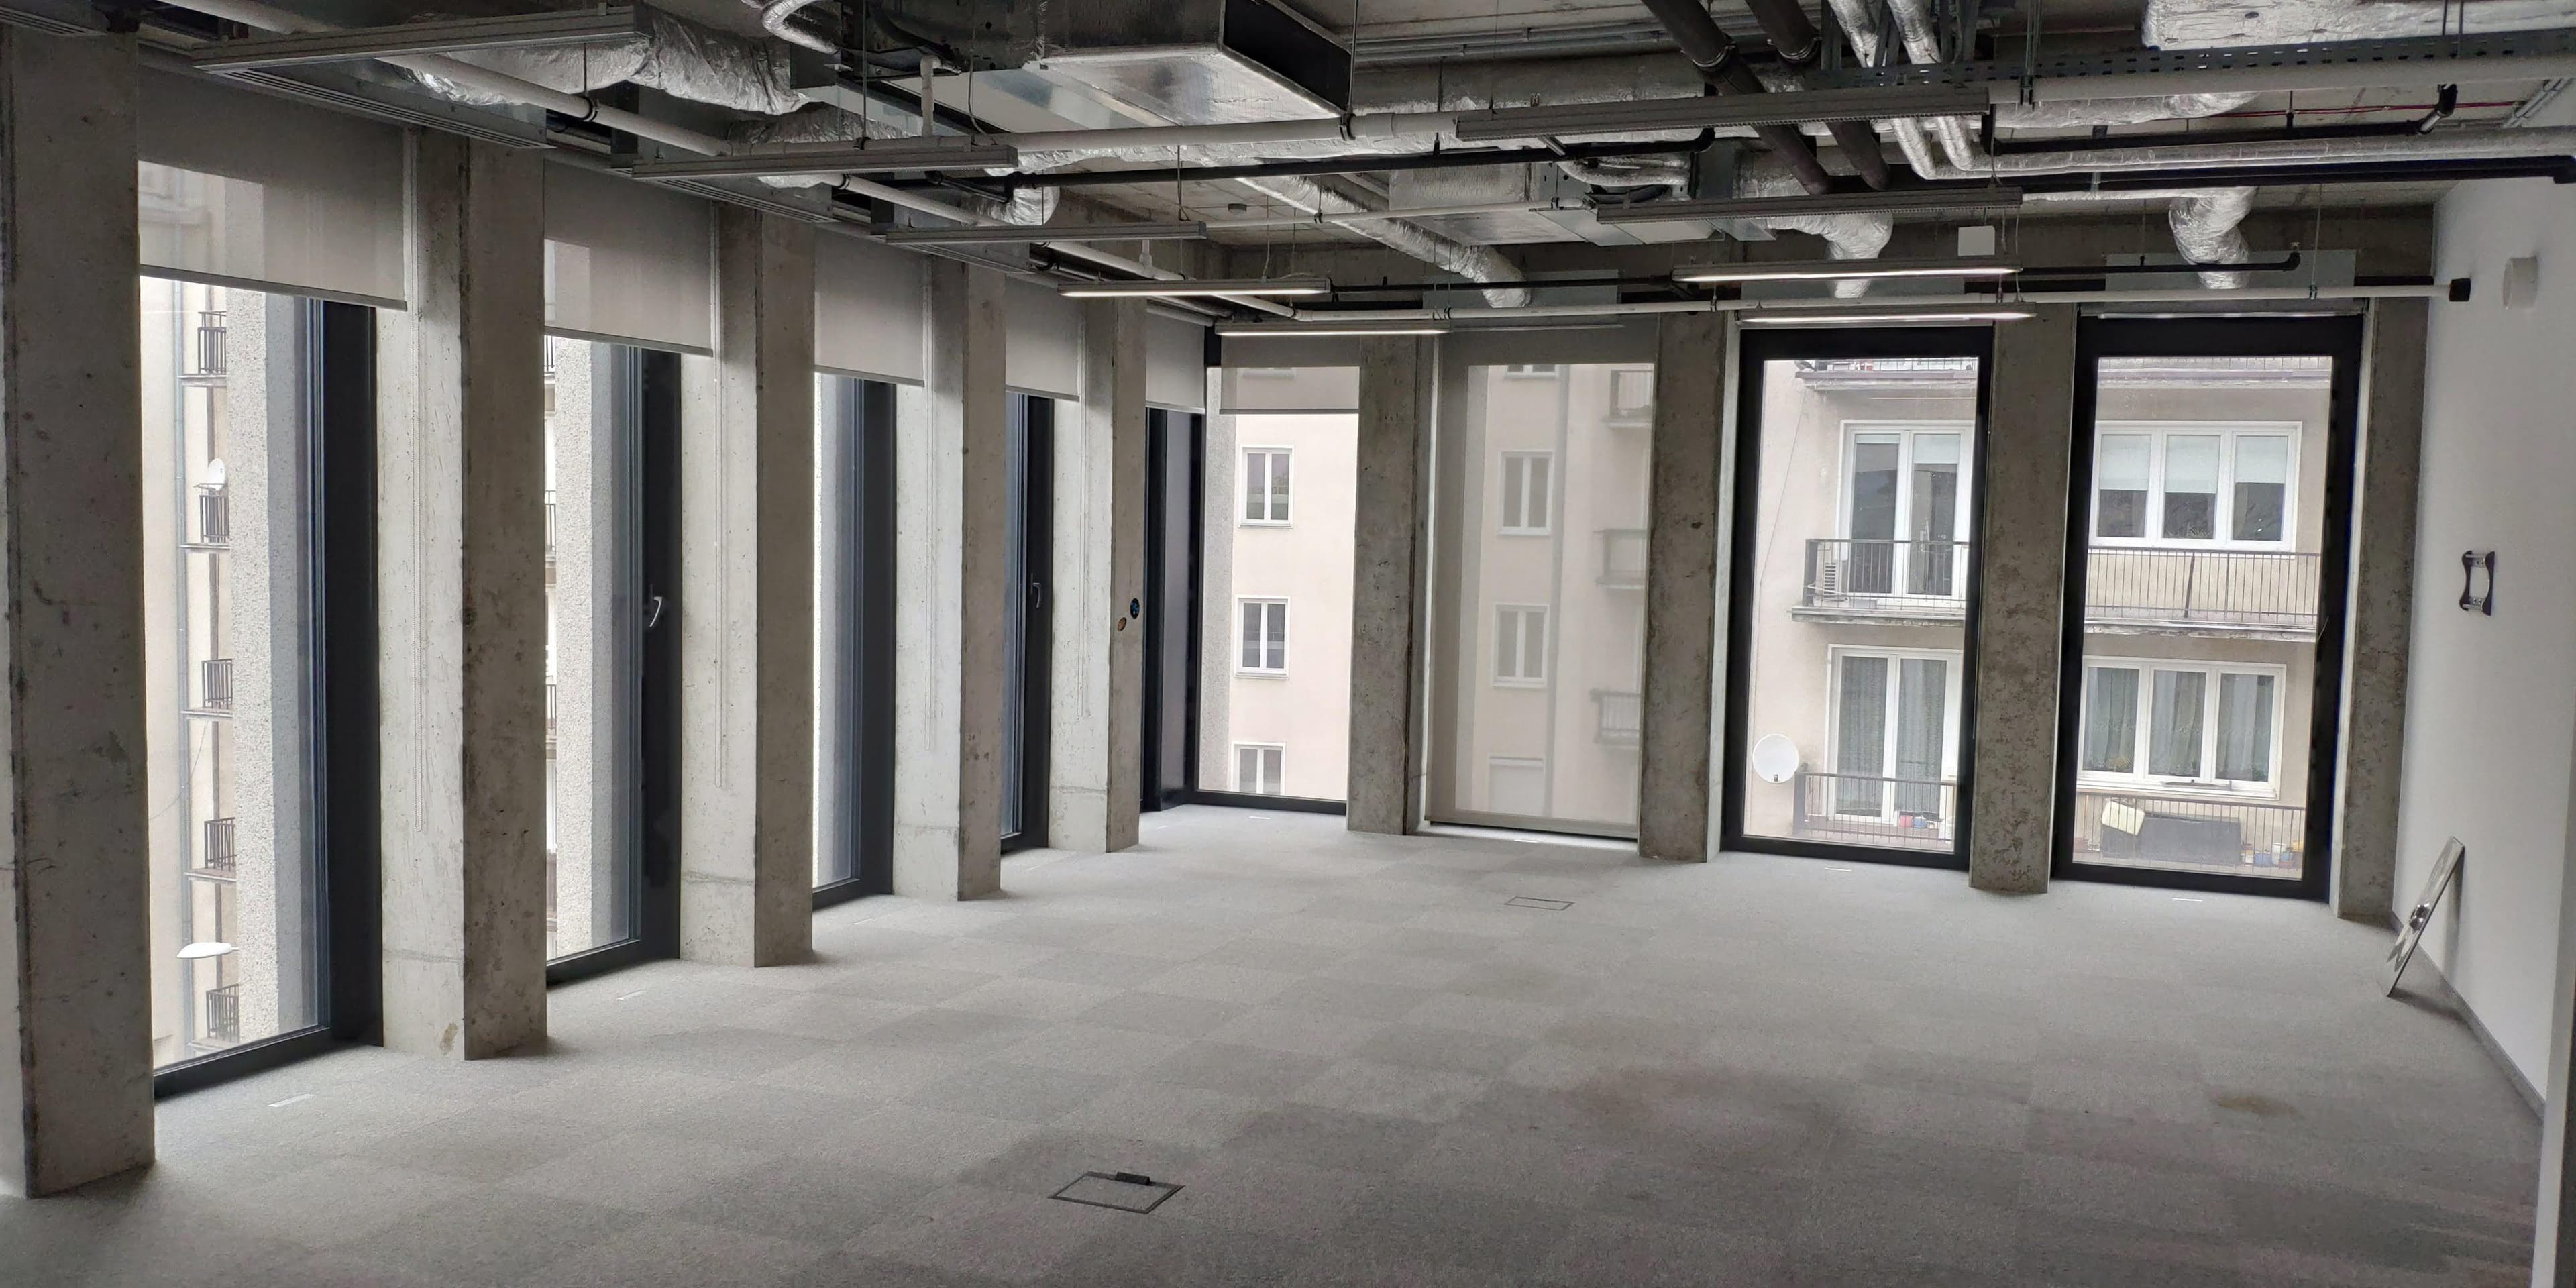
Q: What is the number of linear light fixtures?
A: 9